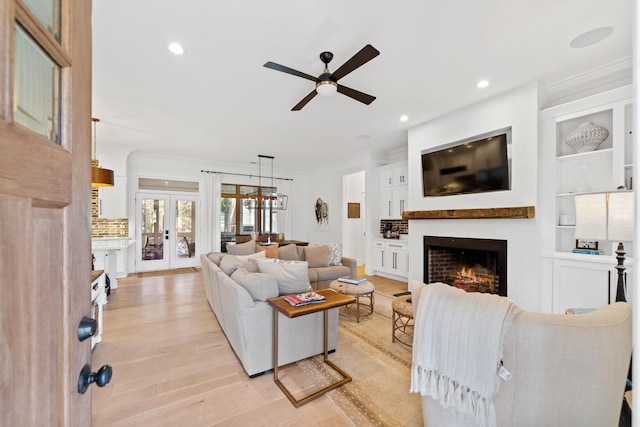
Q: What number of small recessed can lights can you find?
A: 3